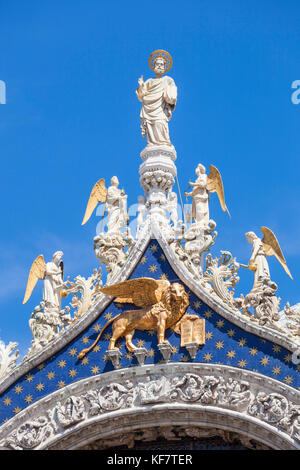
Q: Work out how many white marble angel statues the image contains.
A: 4